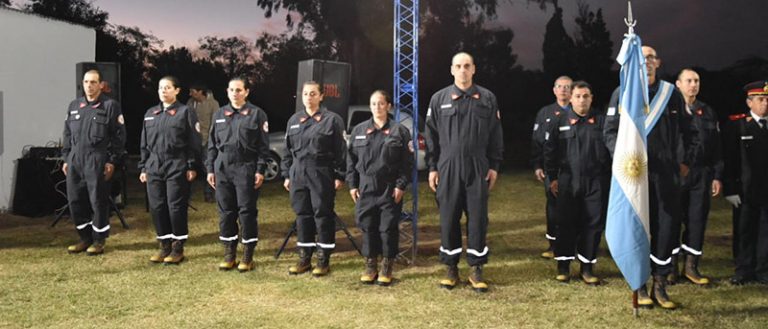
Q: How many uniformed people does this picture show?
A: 11